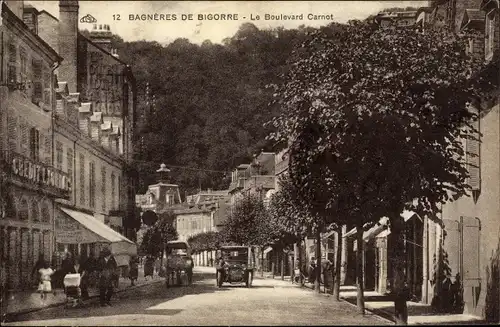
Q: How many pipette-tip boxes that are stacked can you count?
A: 0